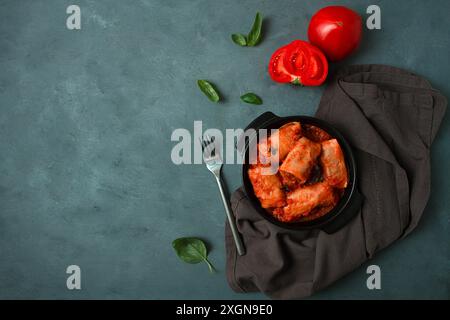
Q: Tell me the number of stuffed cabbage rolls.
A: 5